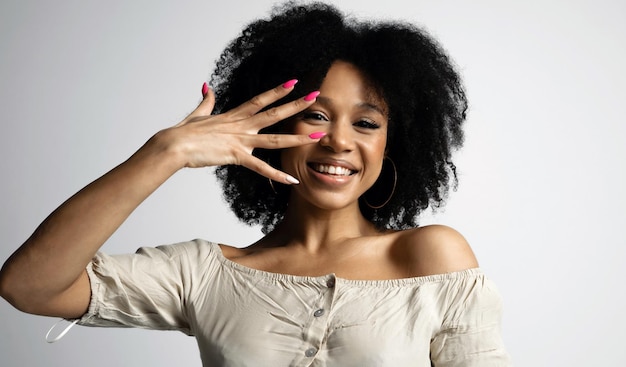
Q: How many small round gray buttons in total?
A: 3